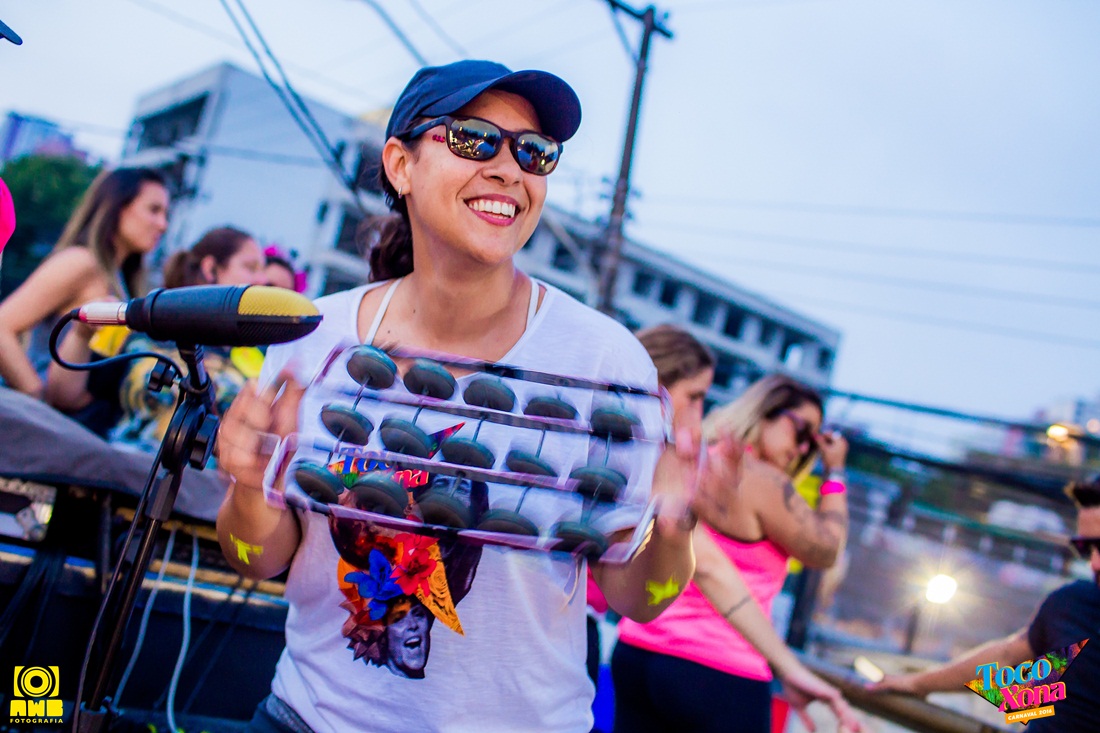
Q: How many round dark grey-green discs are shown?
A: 15